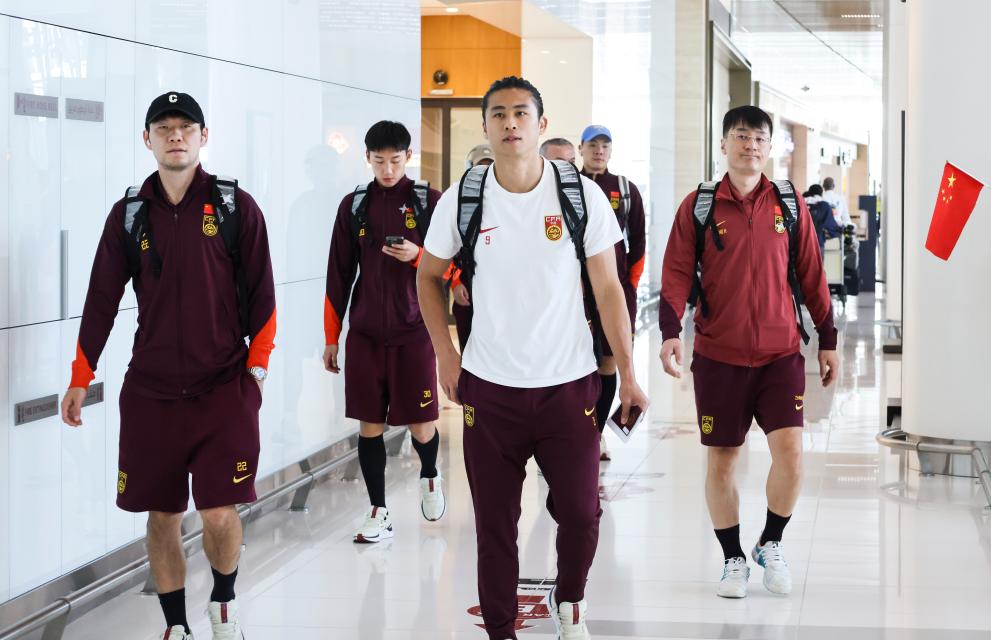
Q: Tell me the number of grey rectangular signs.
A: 4